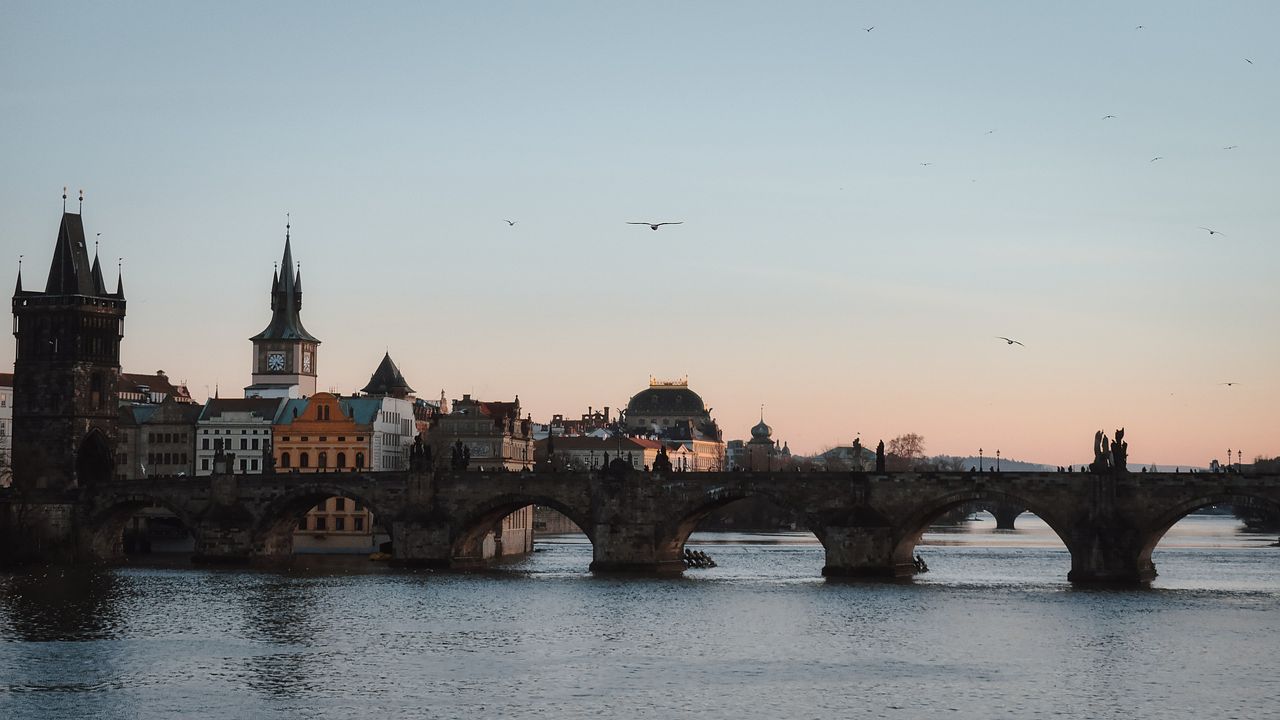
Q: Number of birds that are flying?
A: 13